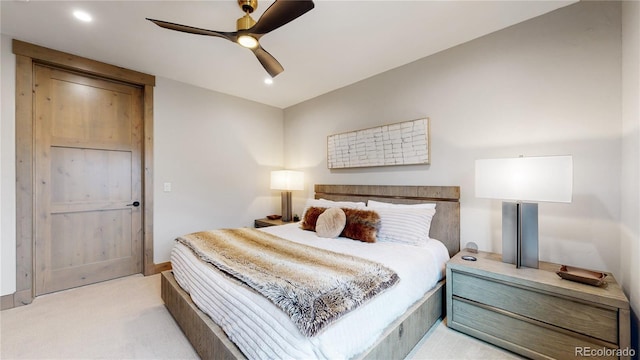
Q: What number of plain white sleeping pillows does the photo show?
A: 2